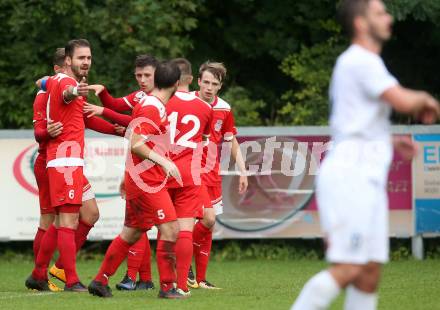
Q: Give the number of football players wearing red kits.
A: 6